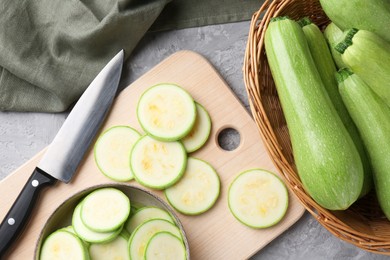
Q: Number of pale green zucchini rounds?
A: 14